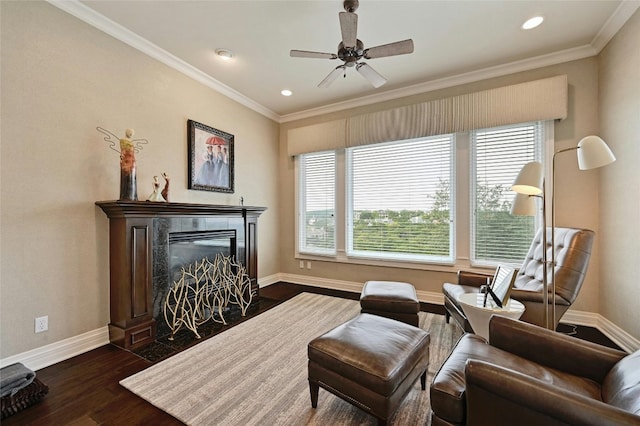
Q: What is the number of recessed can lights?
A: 3